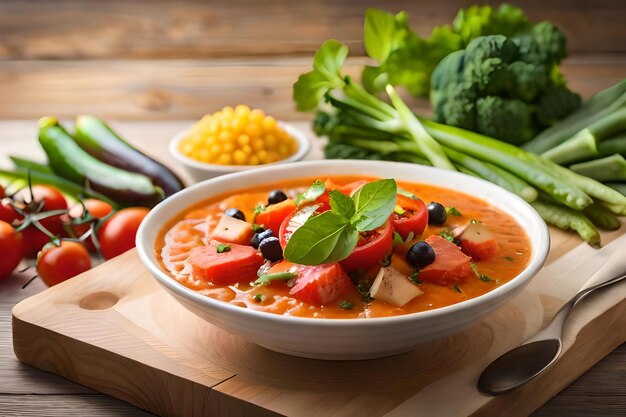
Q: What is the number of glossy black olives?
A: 6